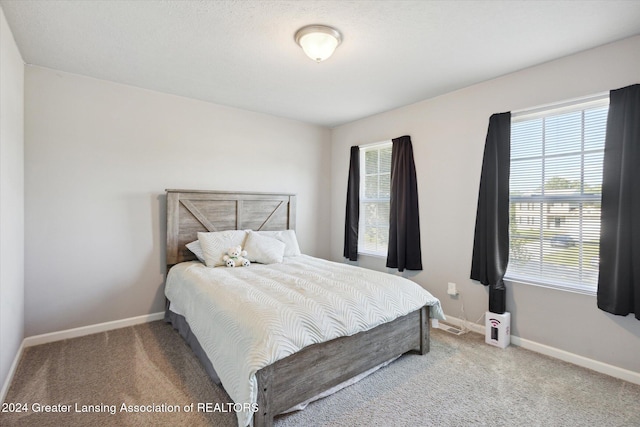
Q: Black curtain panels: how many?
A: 4